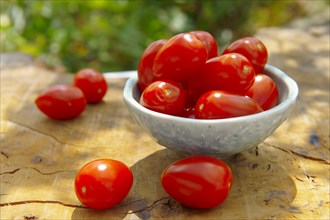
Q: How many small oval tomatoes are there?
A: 12